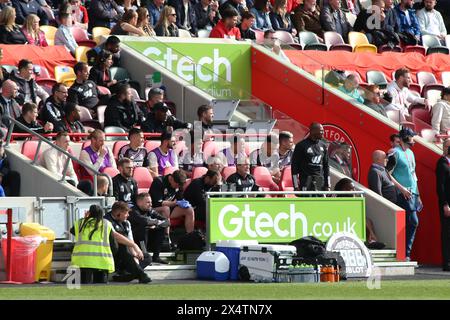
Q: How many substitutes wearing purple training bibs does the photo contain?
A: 3